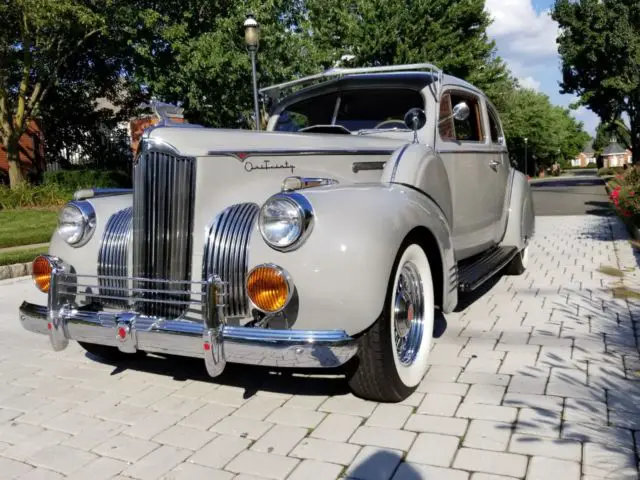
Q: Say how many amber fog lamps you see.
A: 2